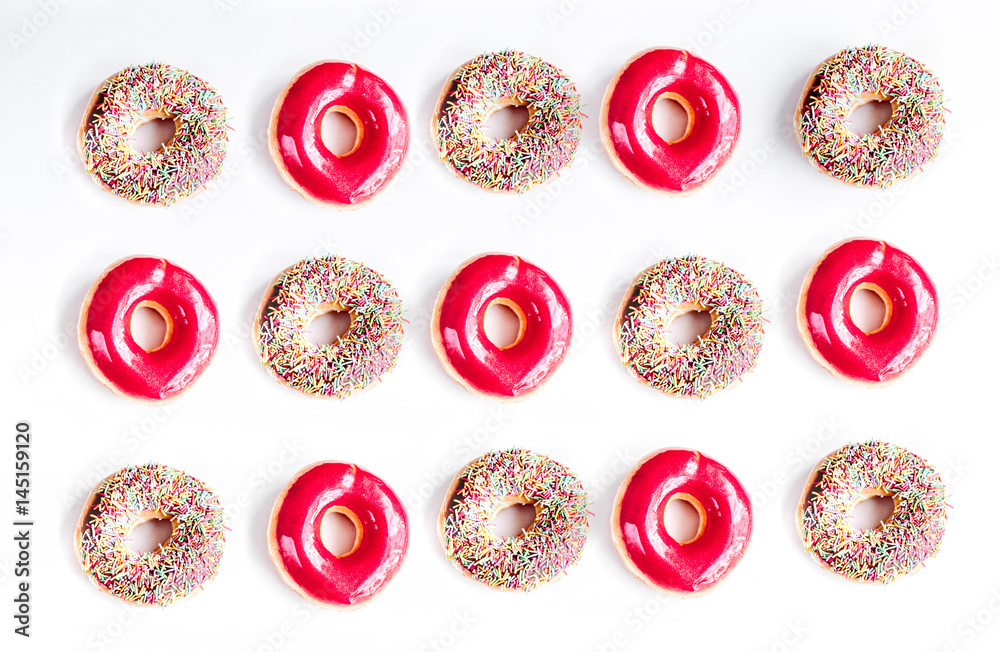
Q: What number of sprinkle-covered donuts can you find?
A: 8